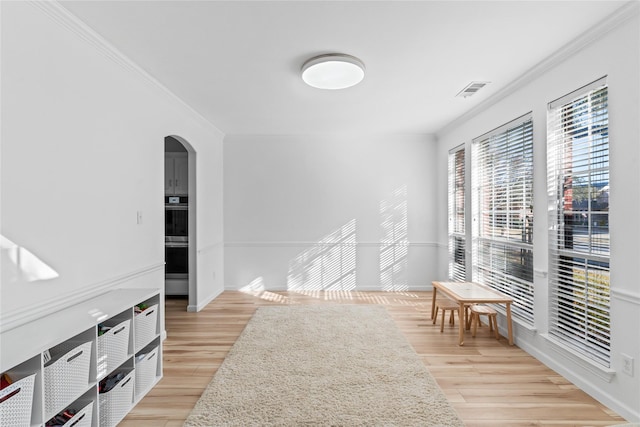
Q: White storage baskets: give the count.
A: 7